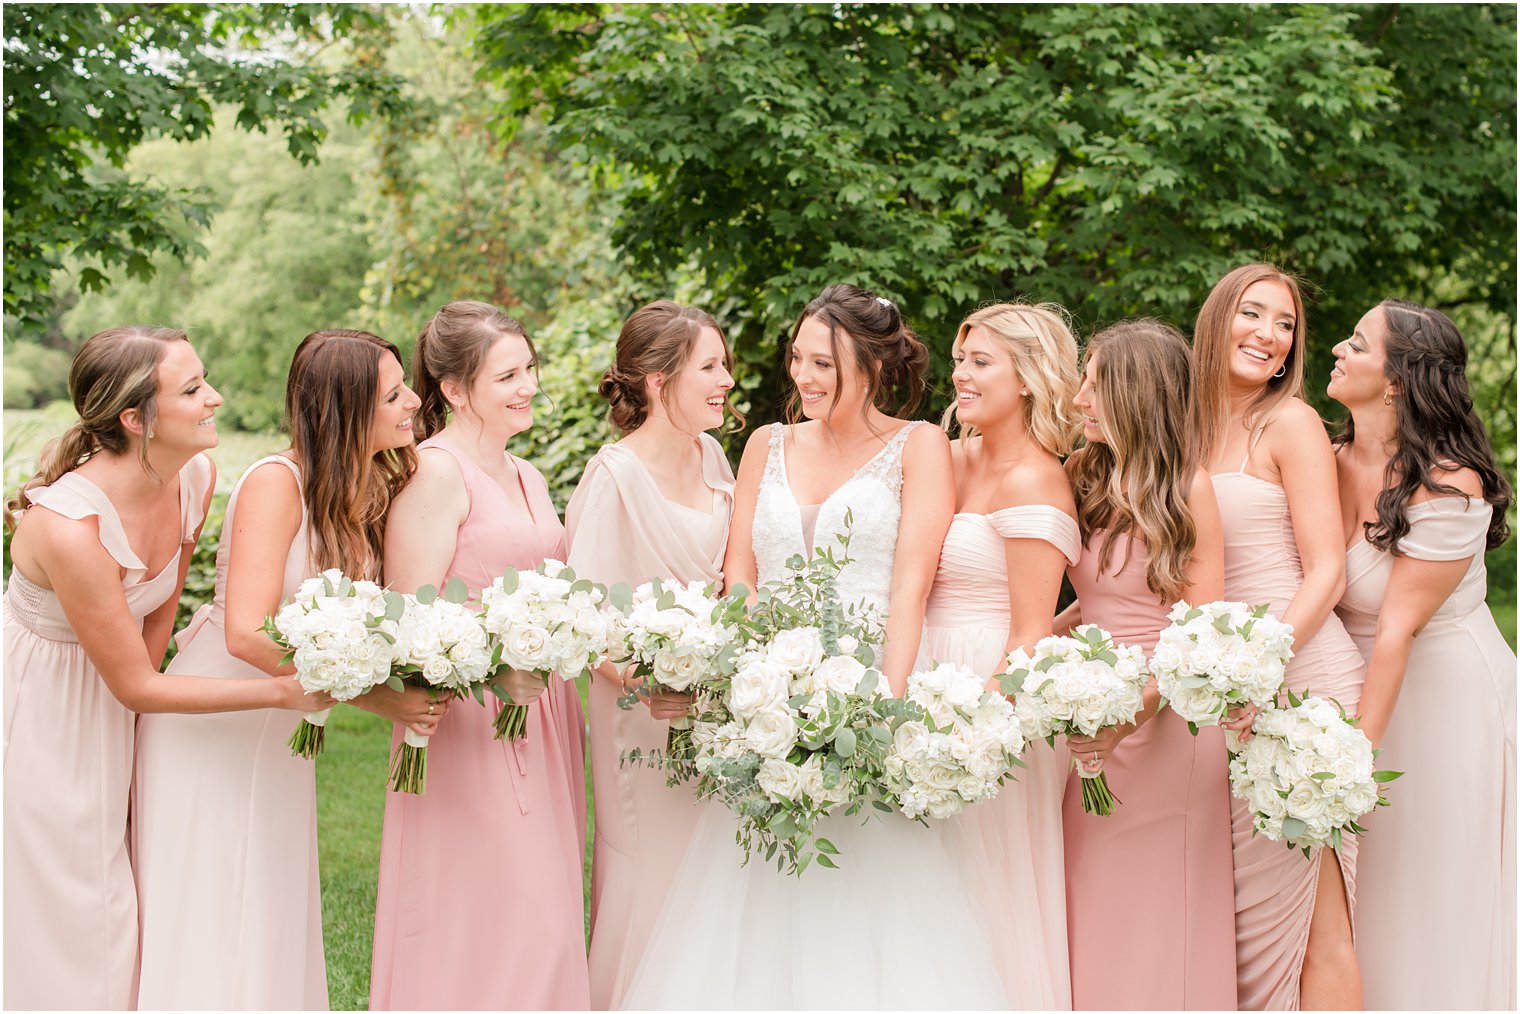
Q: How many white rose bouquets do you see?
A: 9